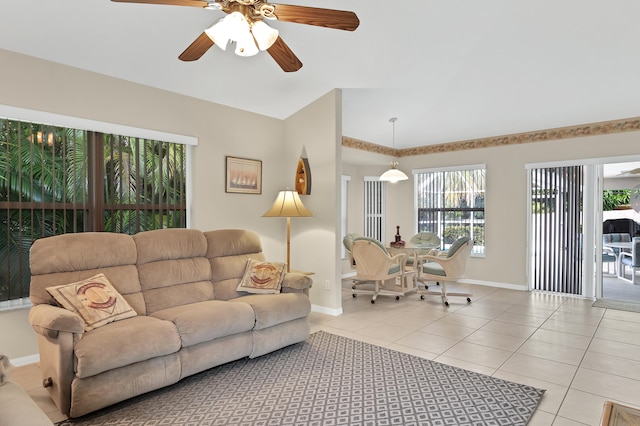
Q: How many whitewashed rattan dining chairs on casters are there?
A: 4